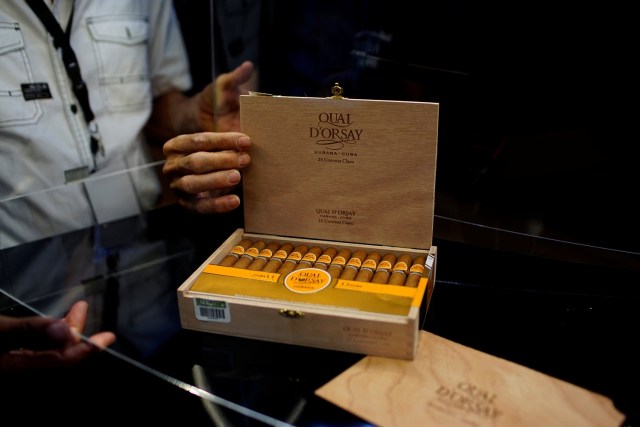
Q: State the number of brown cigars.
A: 13